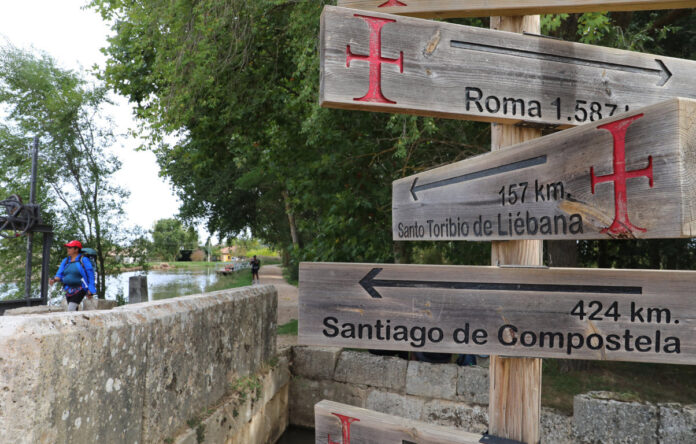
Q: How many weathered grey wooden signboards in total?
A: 5